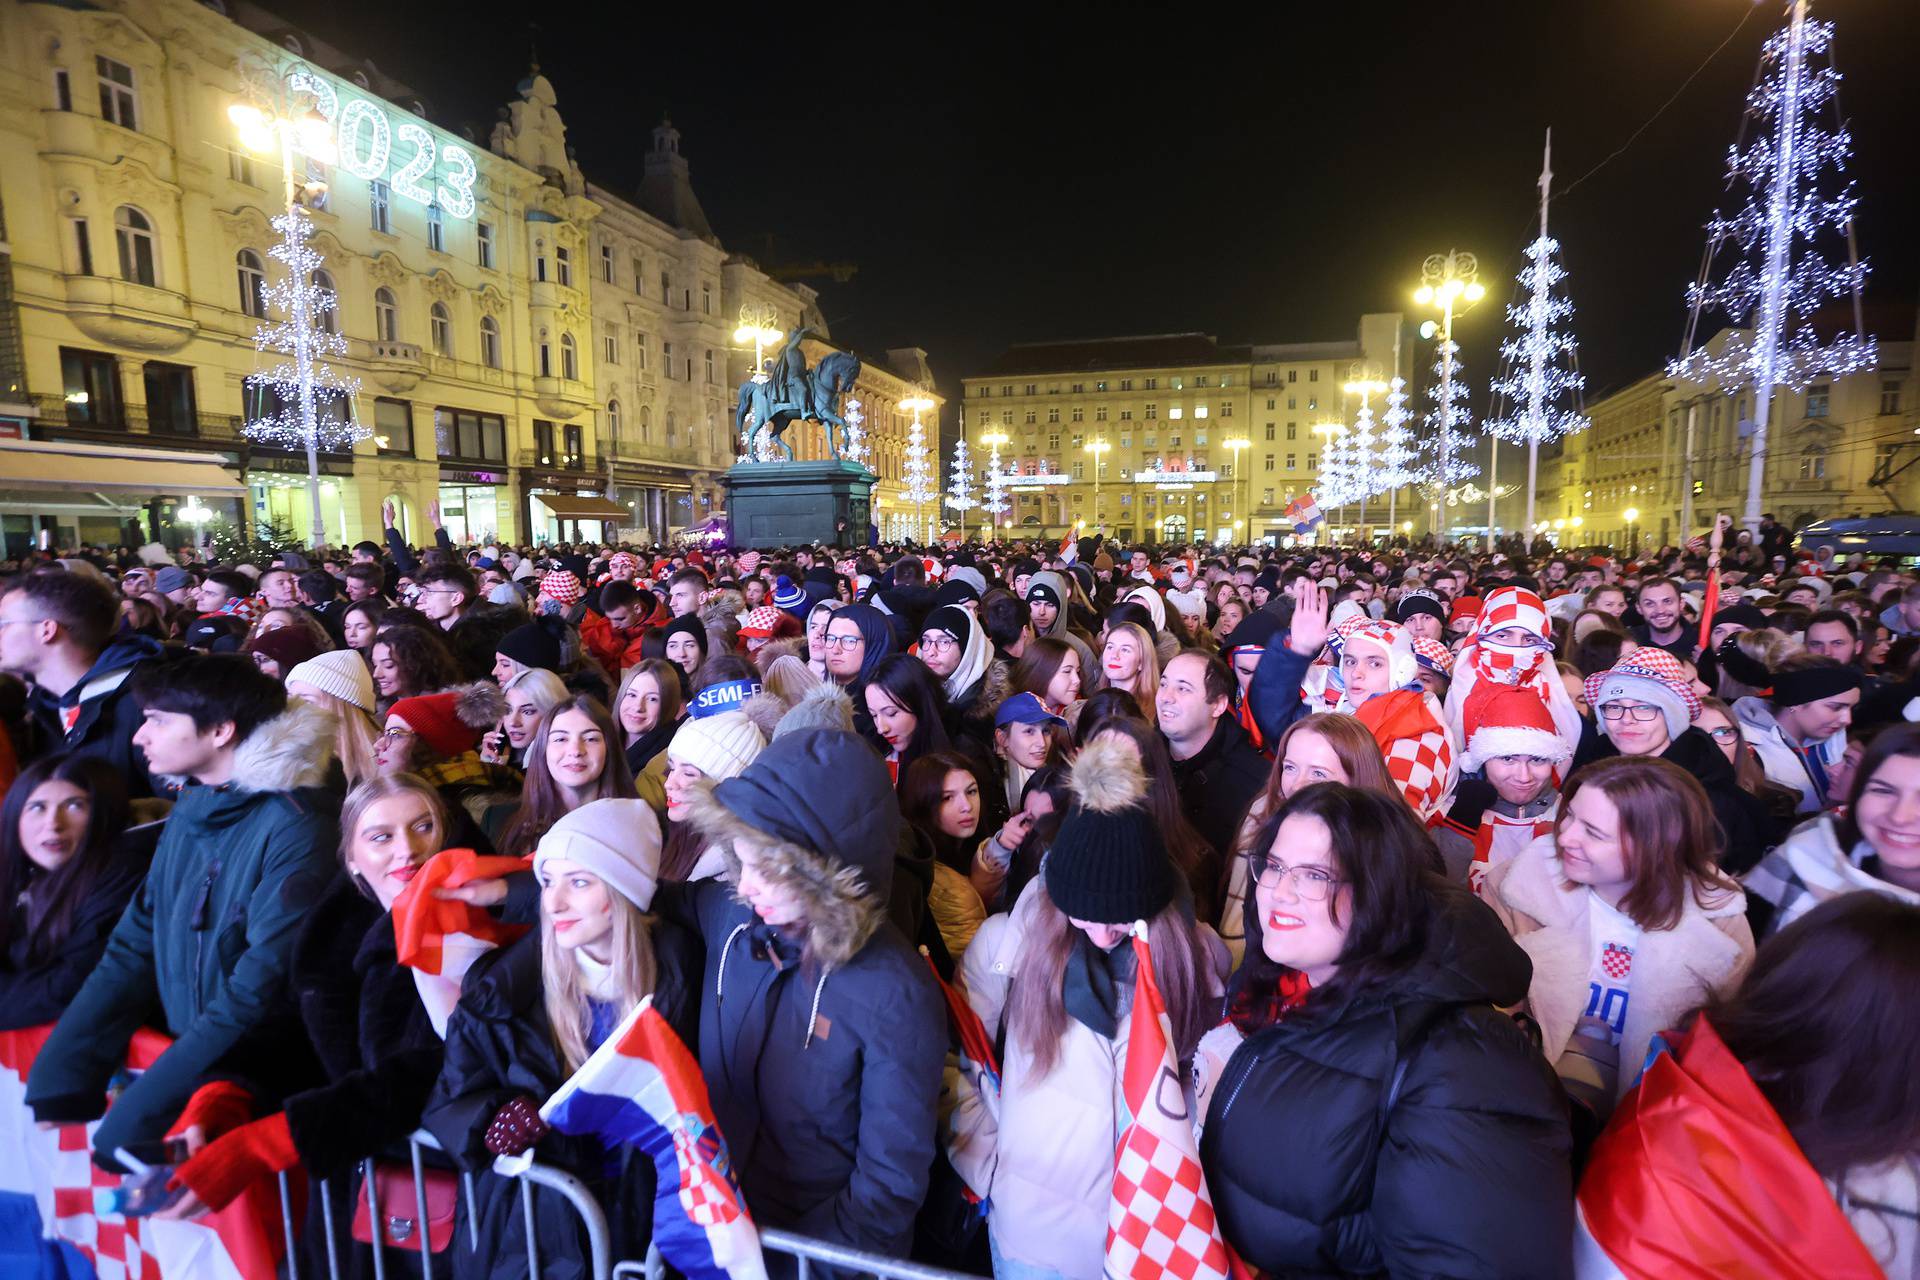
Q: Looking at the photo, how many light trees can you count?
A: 13